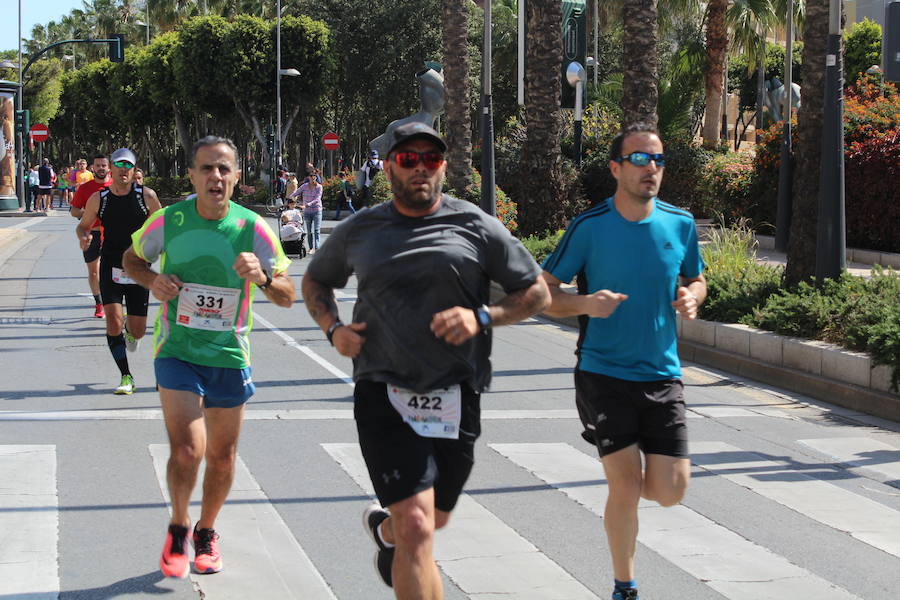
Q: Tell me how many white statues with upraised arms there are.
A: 0